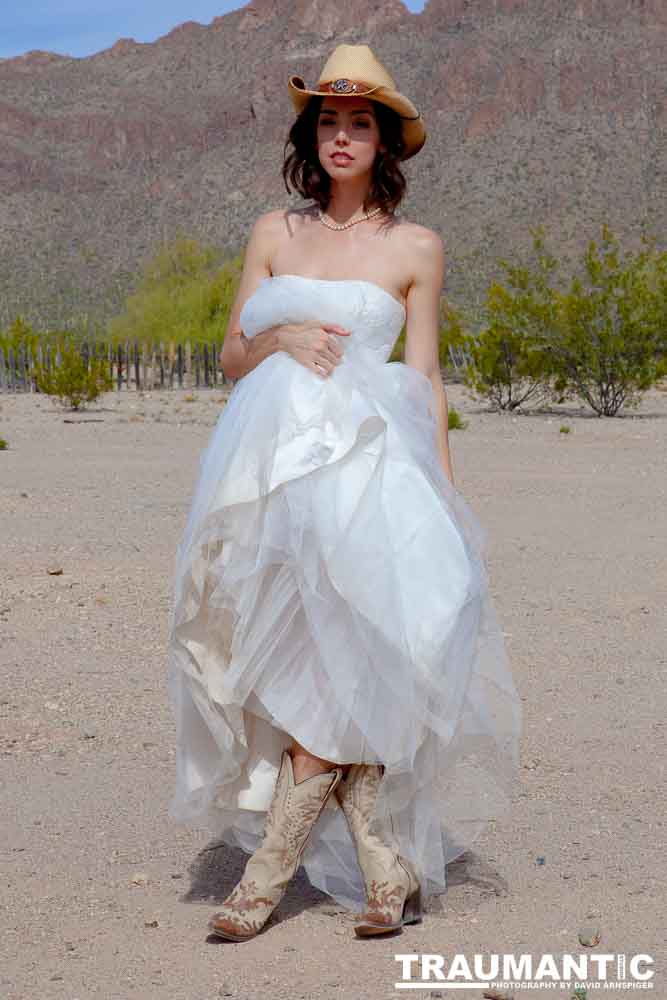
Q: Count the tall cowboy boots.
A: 2